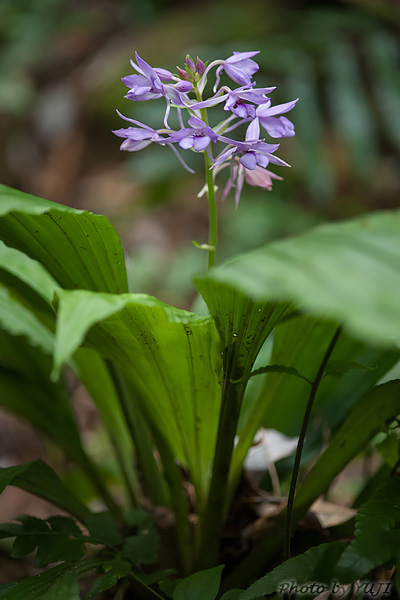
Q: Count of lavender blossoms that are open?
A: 7